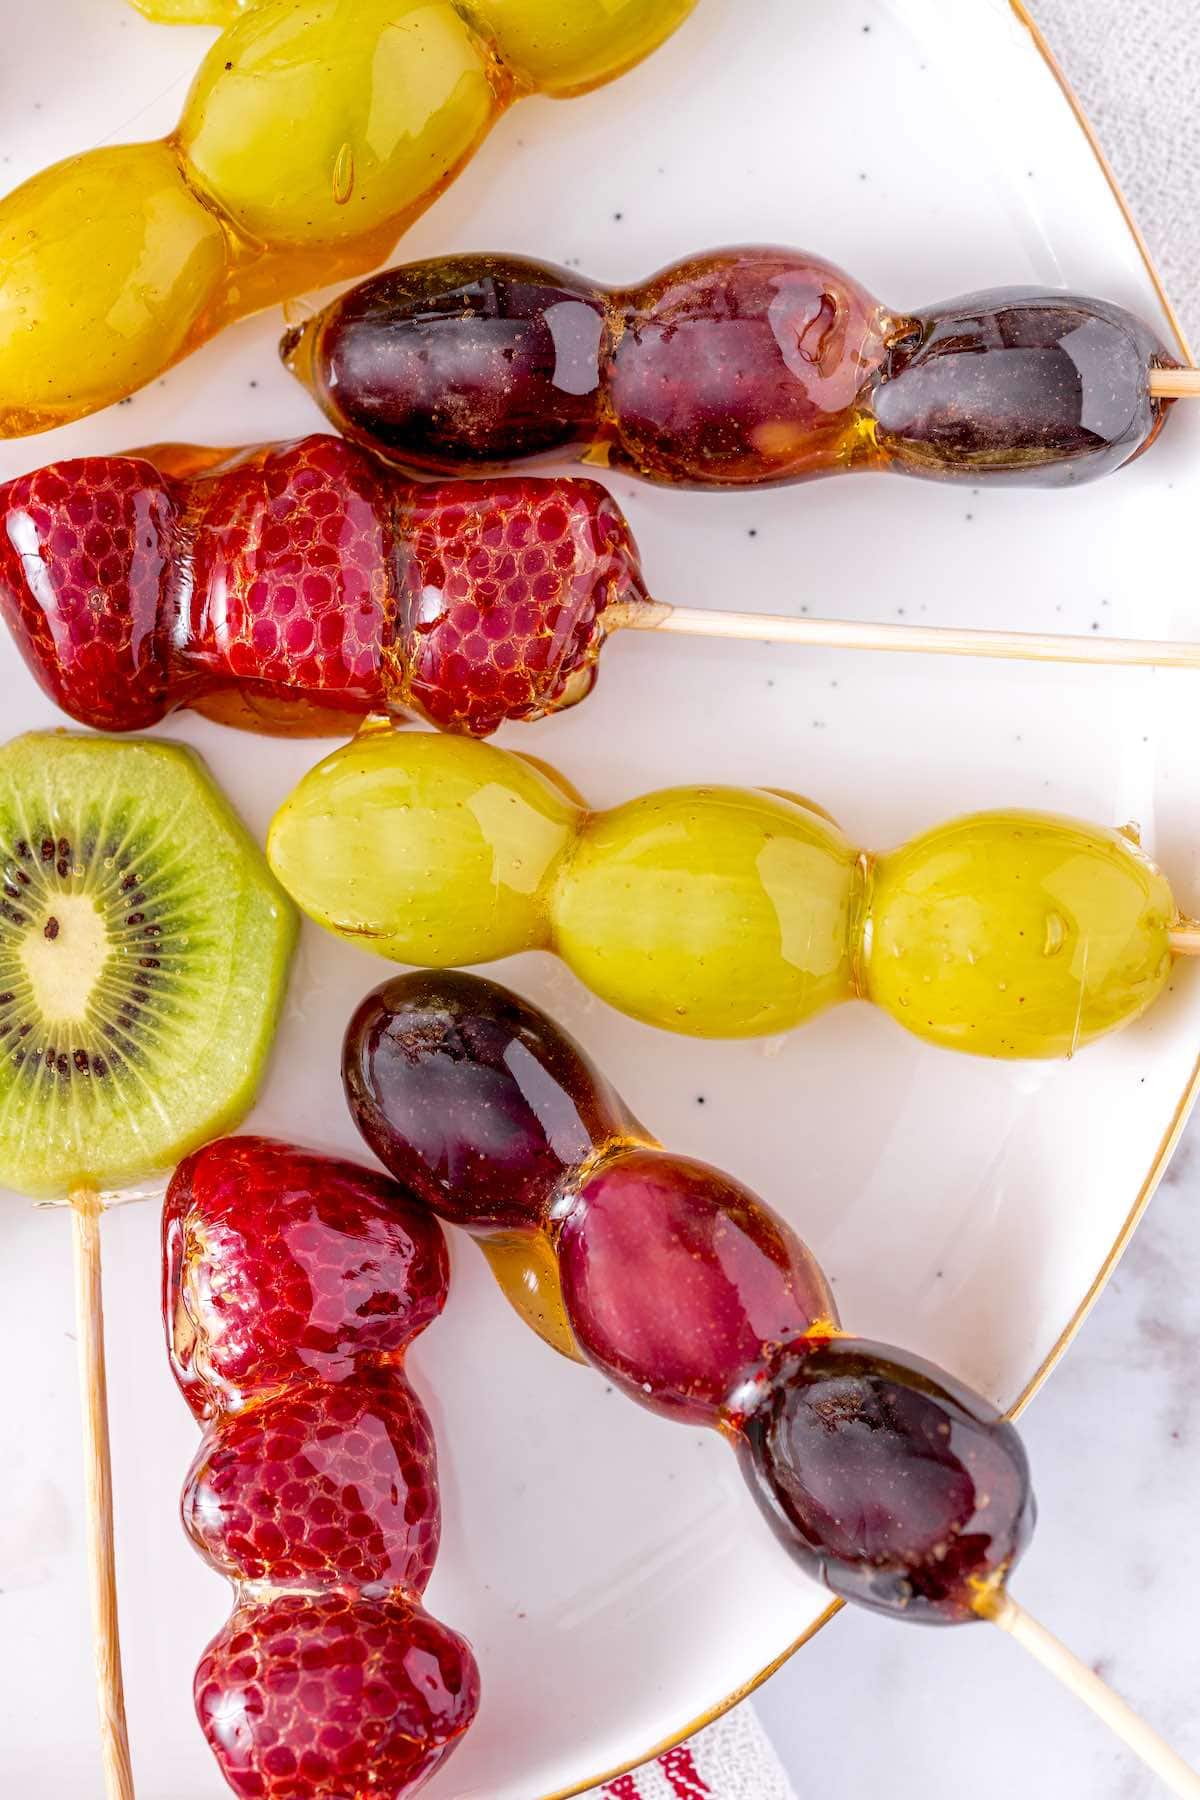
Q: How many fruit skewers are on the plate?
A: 7